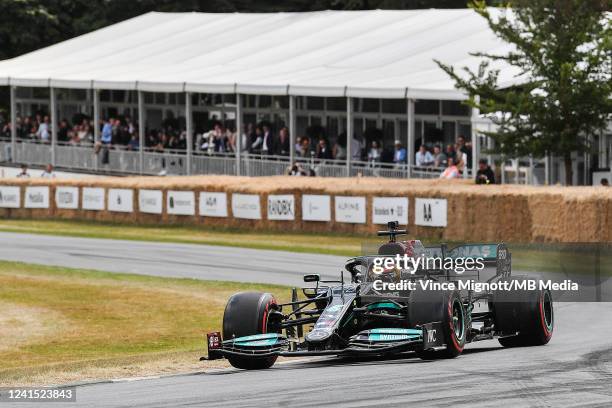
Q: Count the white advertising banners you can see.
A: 14